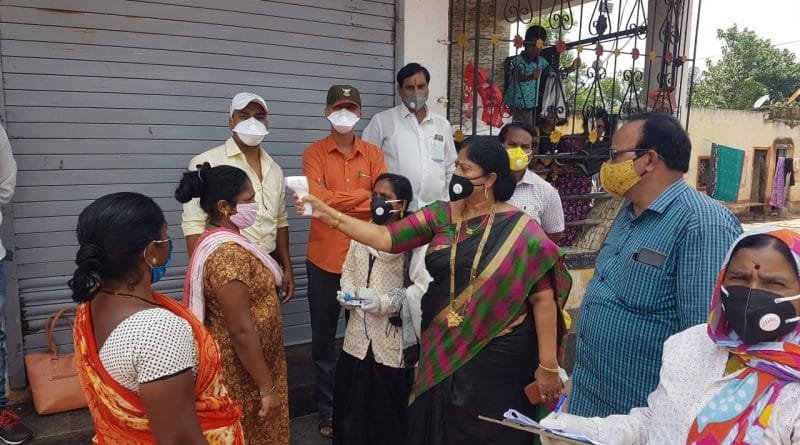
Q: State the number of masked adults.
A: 10